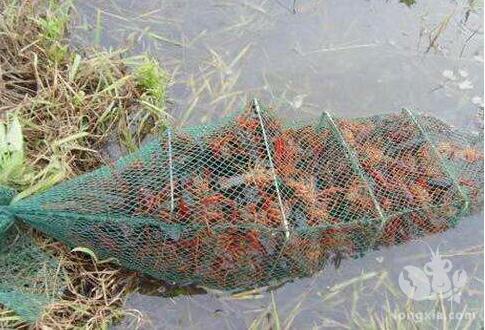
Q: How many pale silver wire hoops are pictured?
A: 4